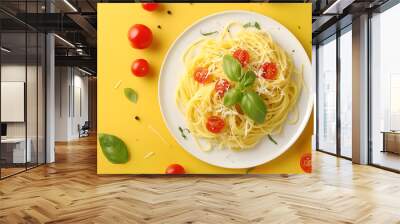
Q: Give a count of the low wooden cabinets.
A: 1